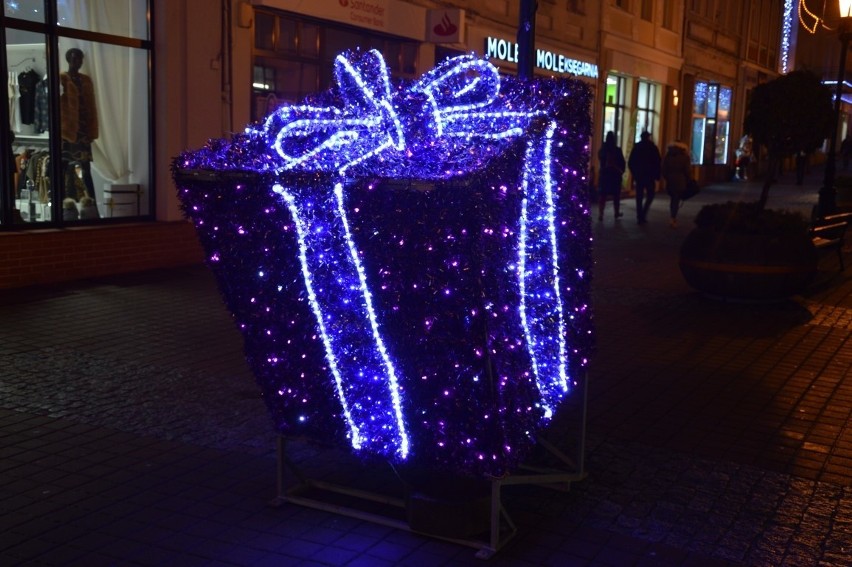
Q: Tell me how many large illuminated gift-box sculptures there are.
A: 1